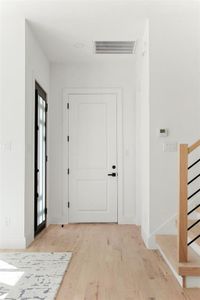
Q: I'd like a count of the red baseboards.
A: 0